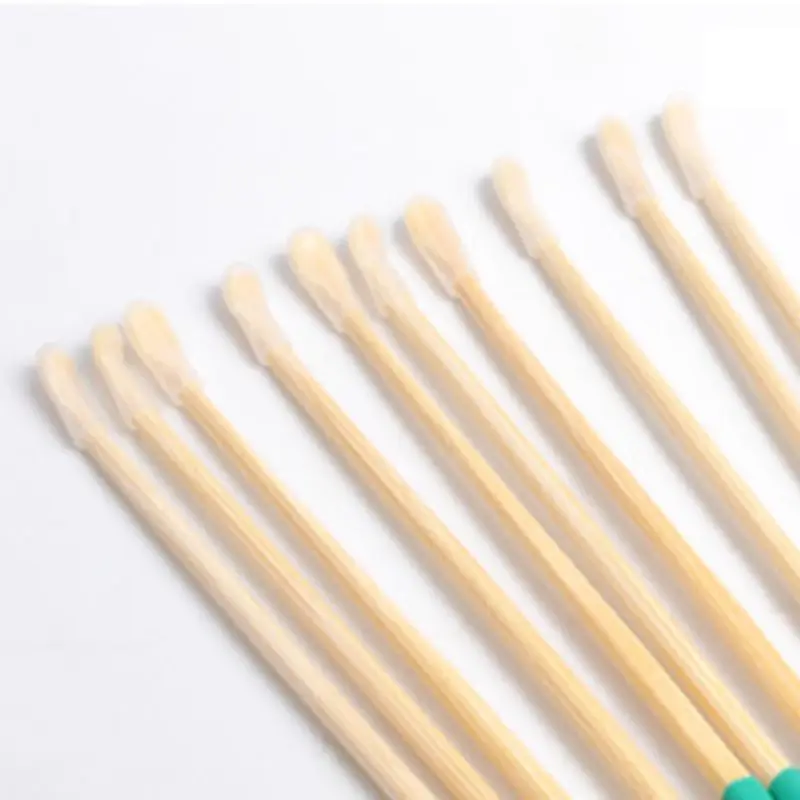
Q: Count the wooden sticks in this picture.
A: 10